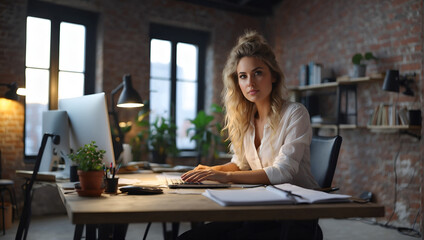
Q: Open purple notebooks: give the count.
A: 0